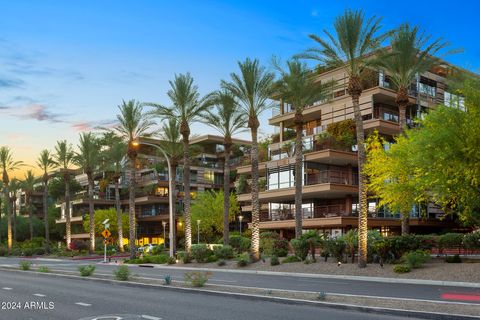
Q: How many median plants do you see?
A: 8